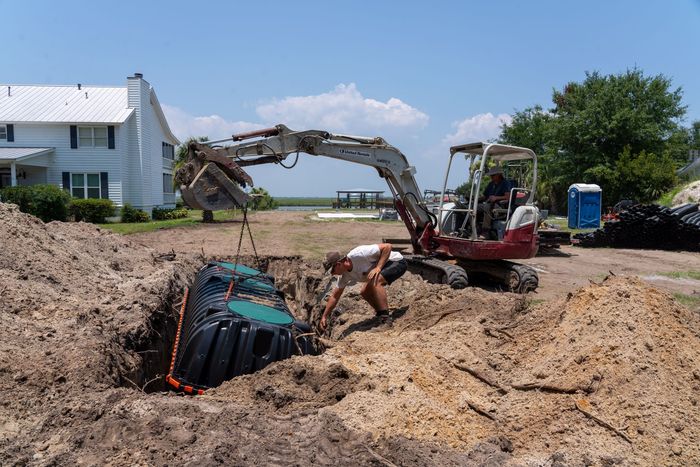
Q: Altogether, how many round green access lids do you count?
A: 3